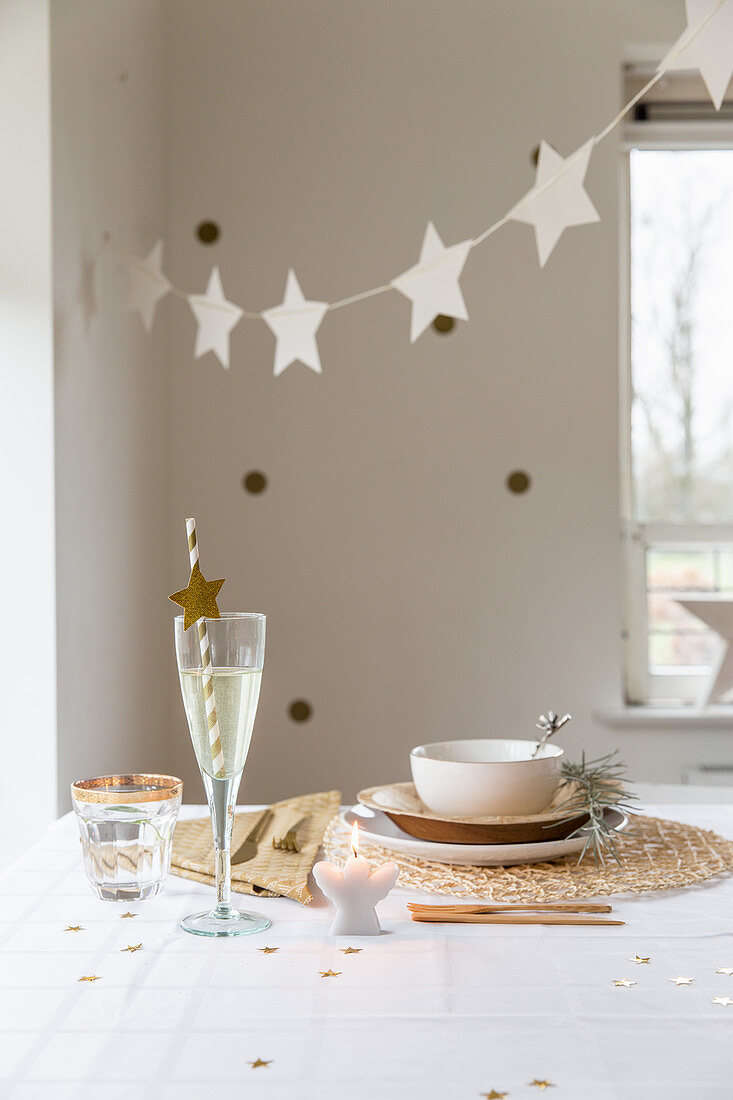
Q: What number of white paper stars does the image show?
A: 6